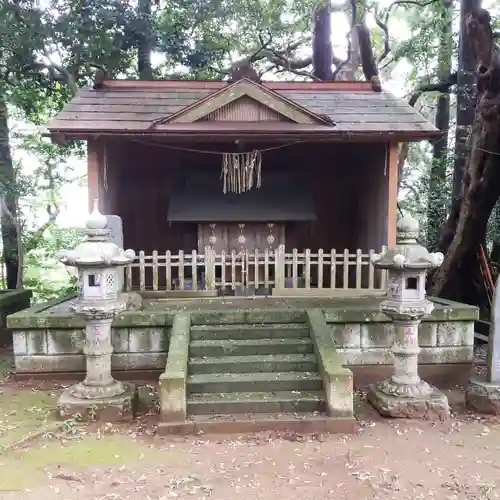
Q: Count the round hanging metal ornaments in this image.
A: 3